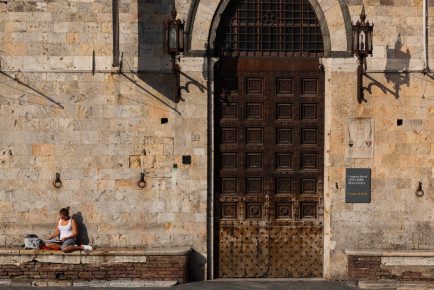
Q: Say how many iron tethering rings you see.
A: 3